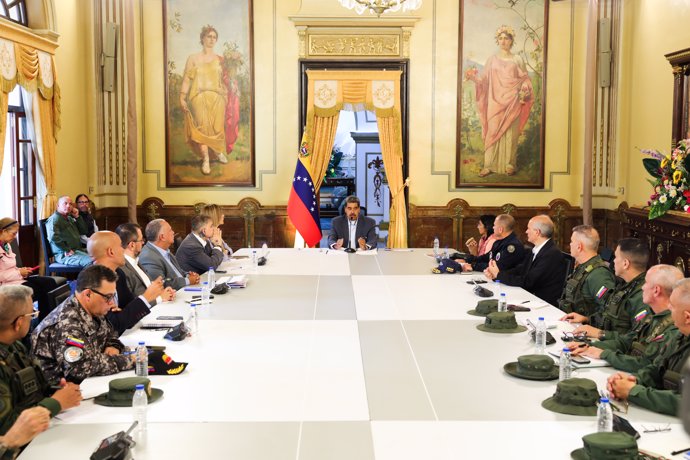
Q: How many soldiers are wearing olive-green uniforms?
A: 5